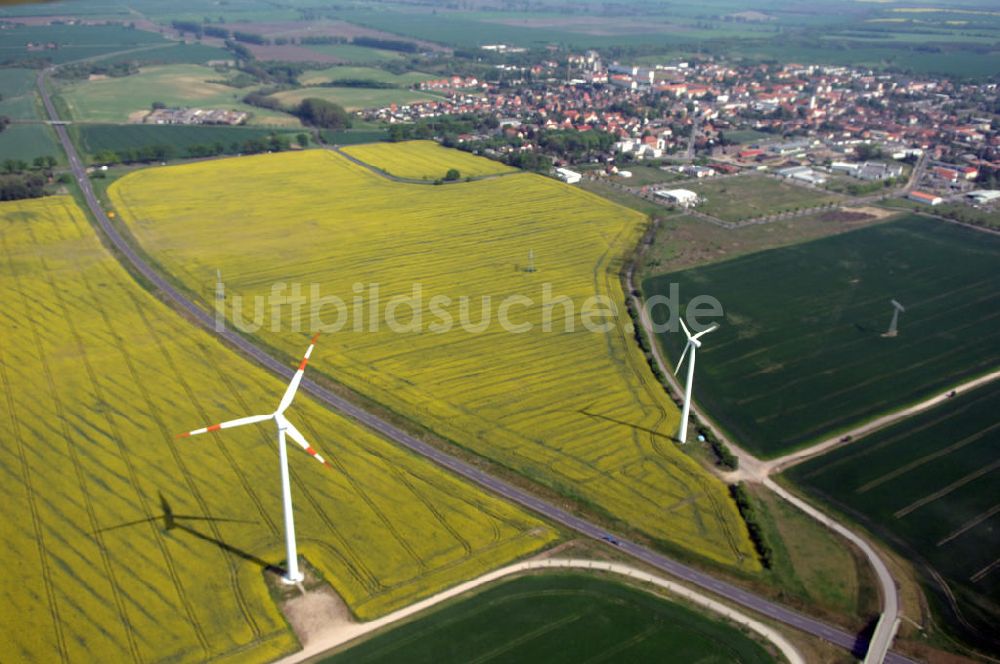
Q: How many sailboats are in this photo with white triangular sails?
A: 0